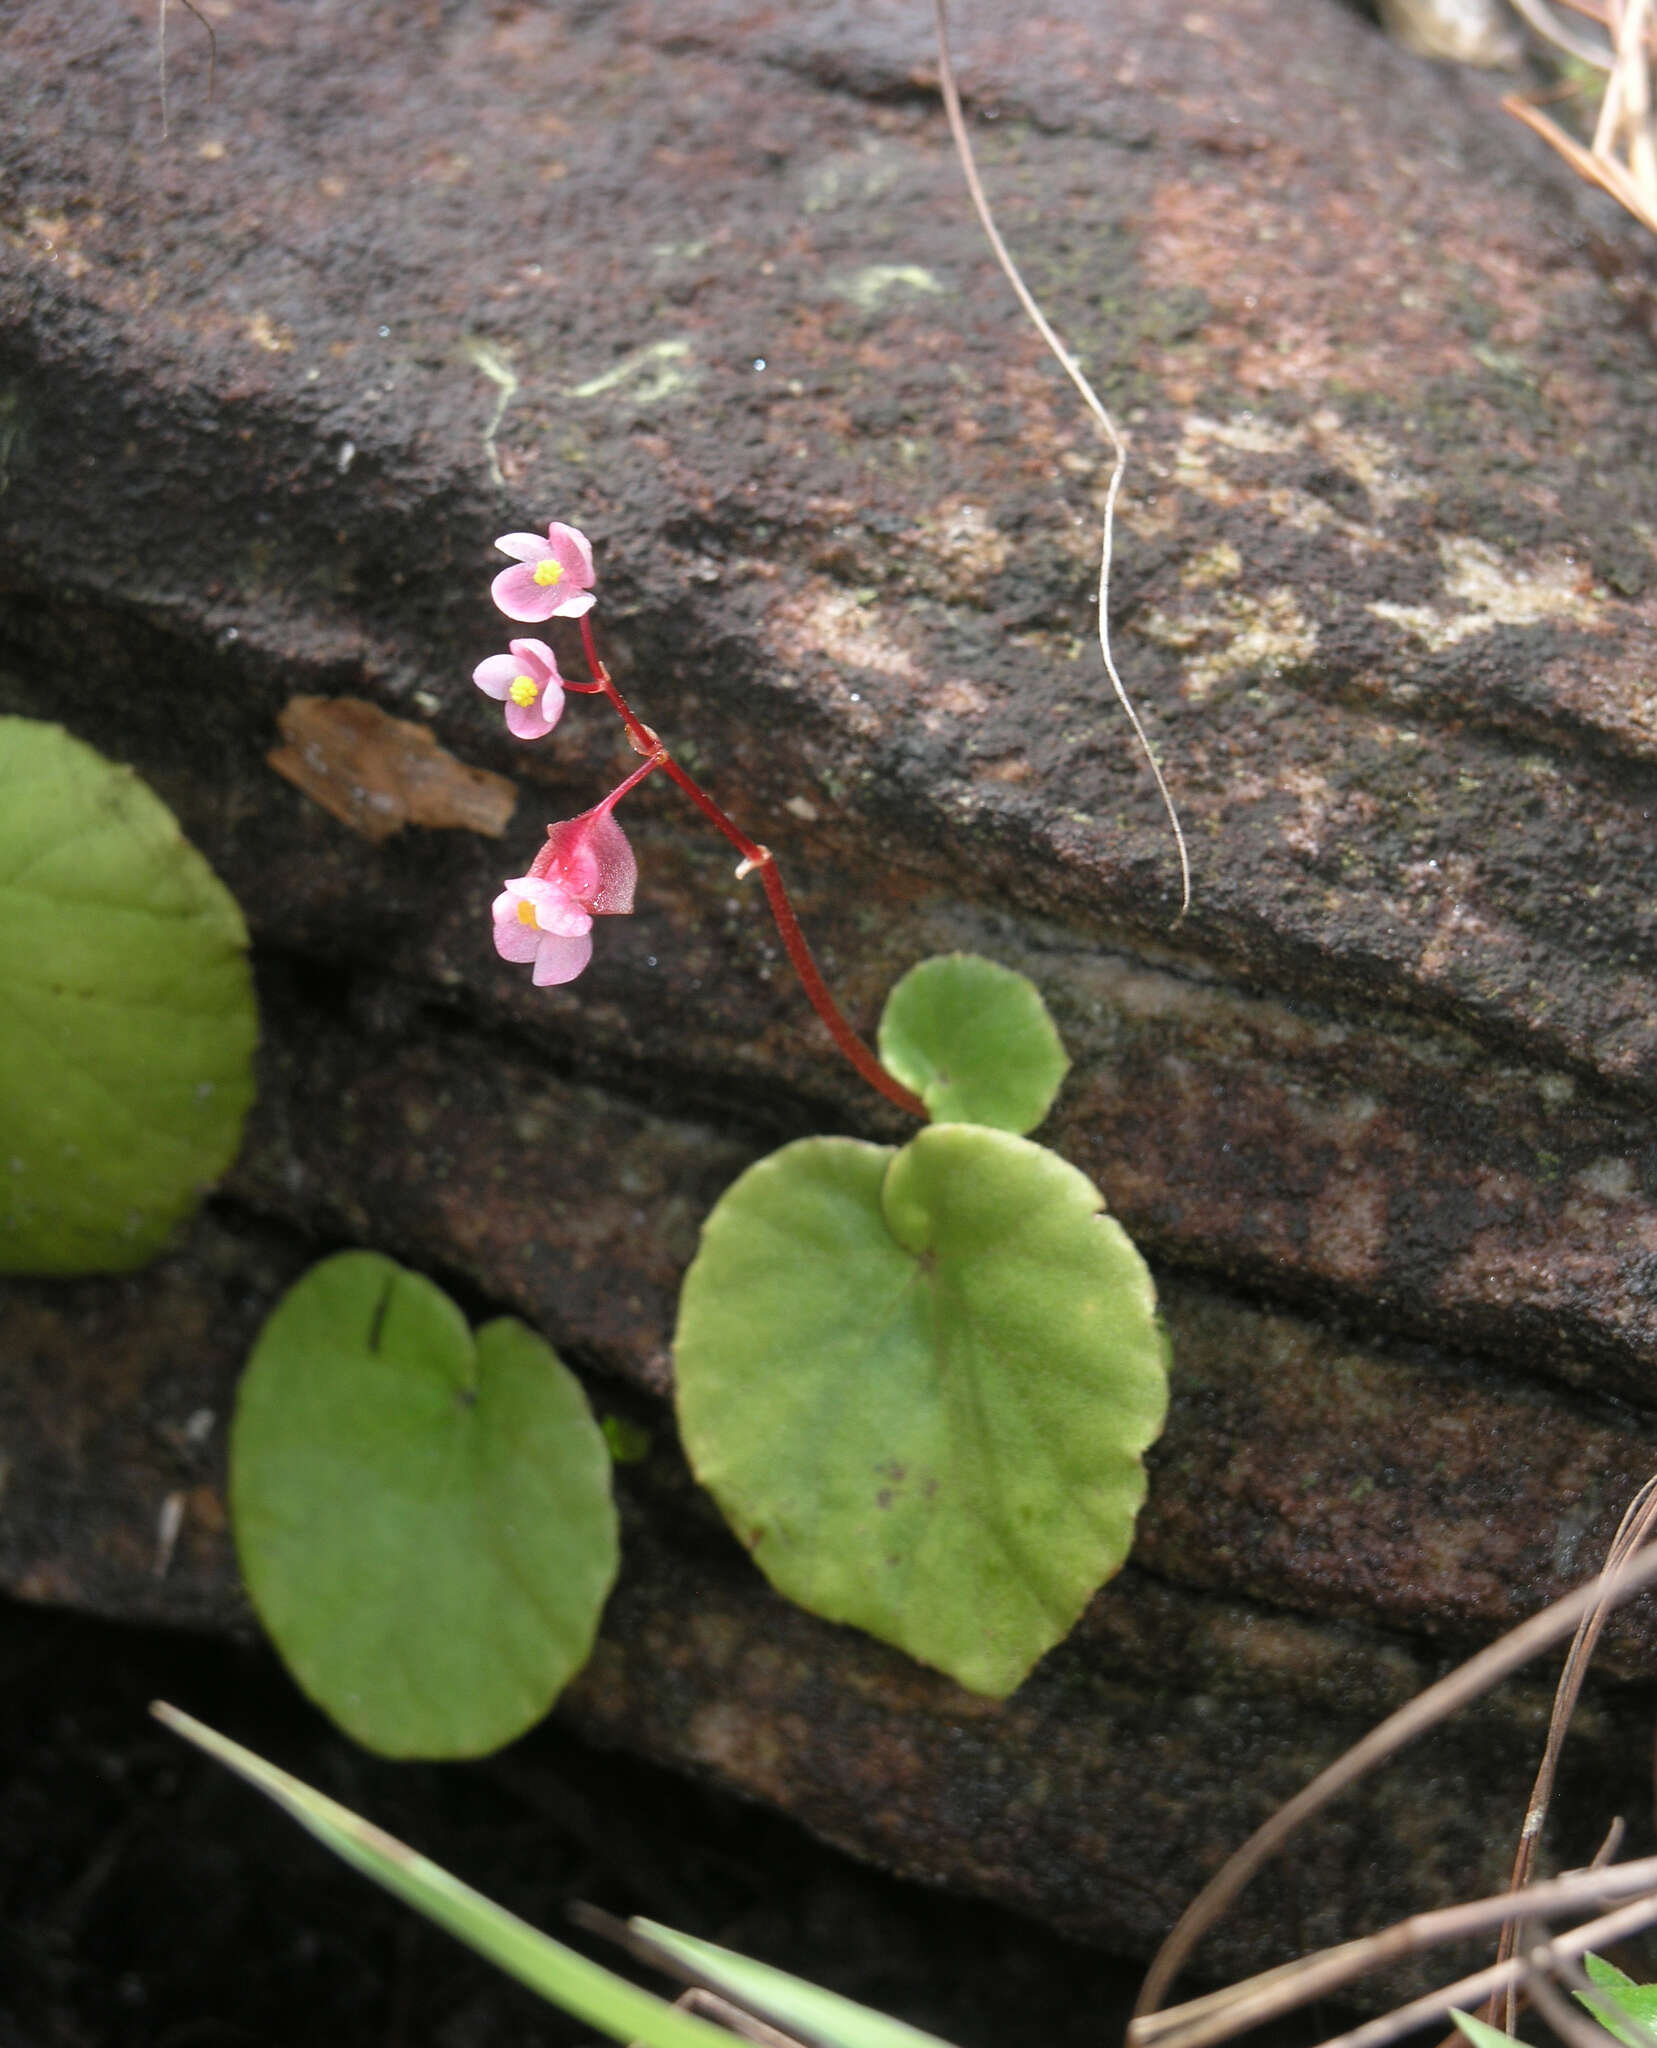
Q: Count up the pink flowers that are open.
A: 3